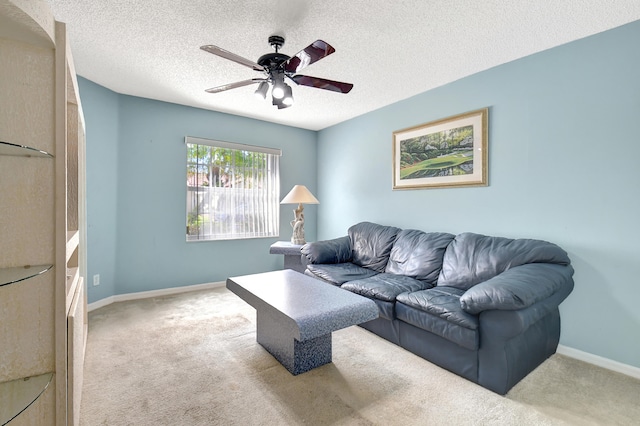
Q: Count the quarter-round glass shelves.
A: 3